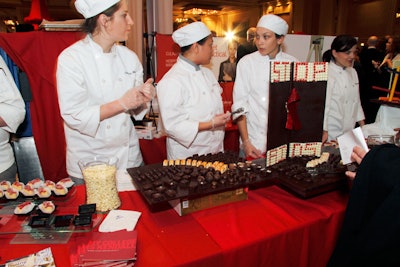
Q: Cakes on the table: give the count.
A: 12